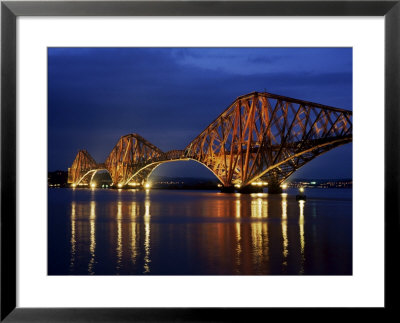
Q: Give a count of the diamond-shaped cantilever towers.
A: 3